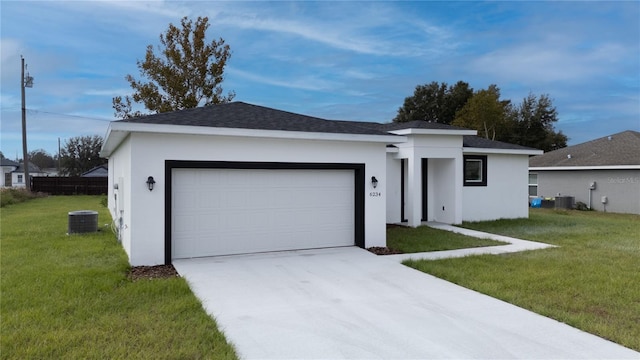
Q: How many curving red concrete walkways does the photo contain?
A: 0